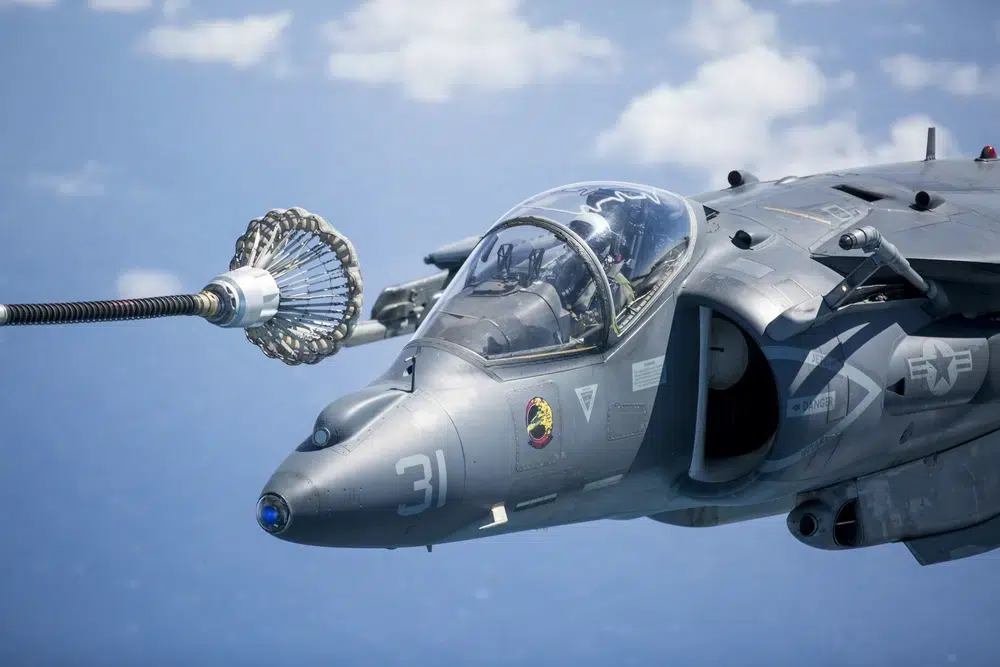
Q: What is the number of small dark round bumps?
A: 3